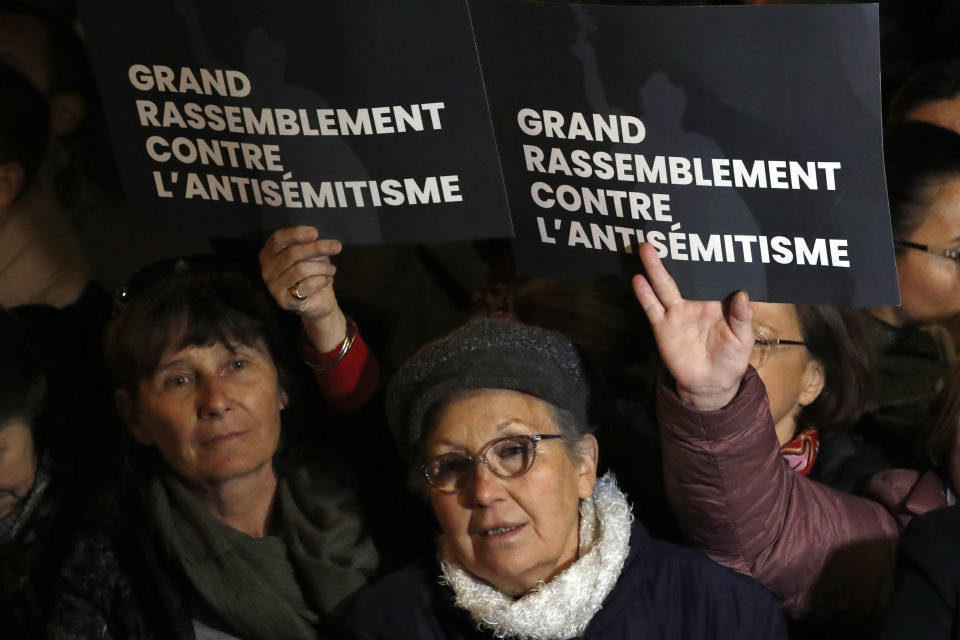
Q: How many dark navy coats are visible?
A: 1